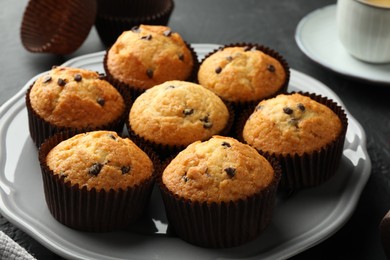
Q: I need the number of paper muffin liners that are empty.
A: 2